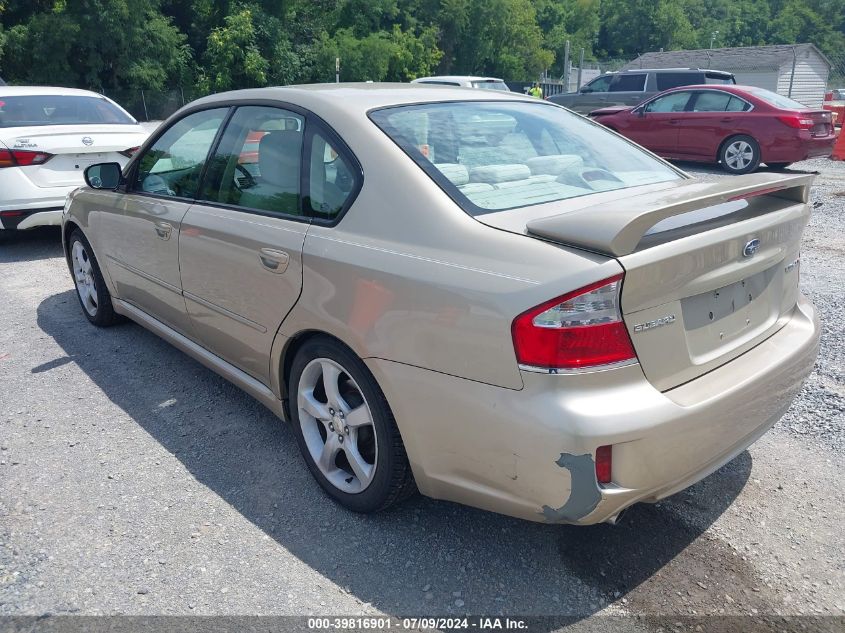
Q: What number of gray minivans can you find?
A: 1